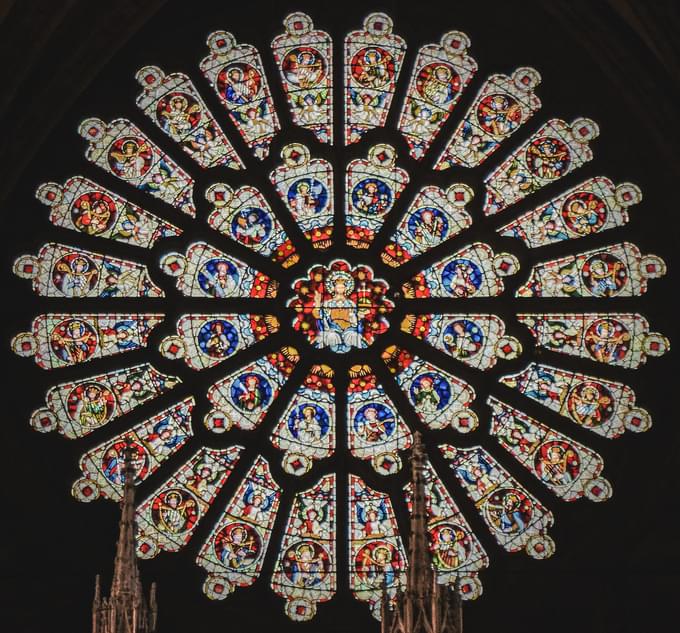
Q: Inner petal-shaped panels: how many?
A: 12